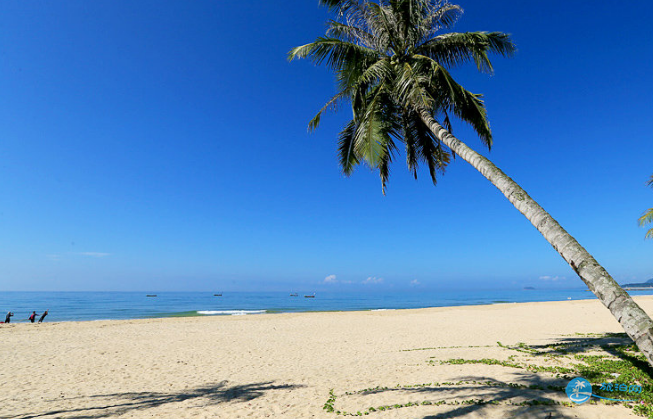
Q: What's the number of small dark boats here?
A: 4